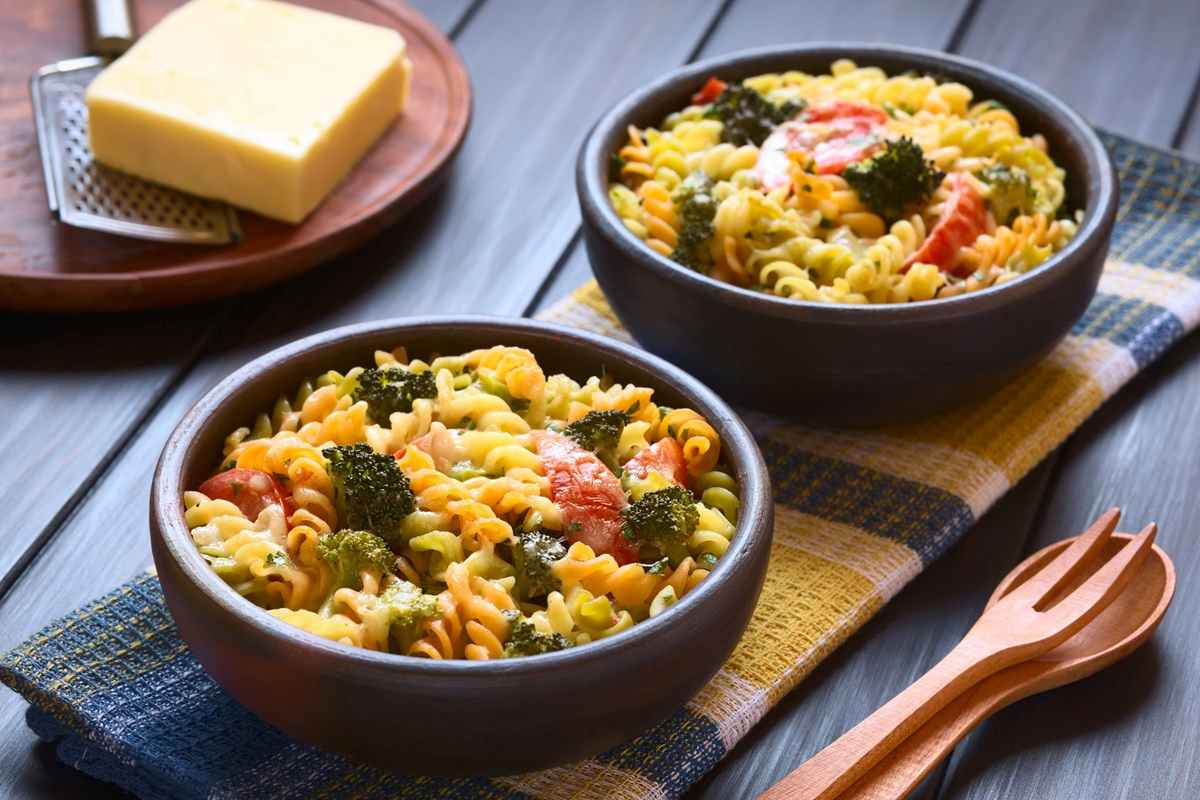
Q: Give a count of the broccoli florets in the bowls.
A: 12